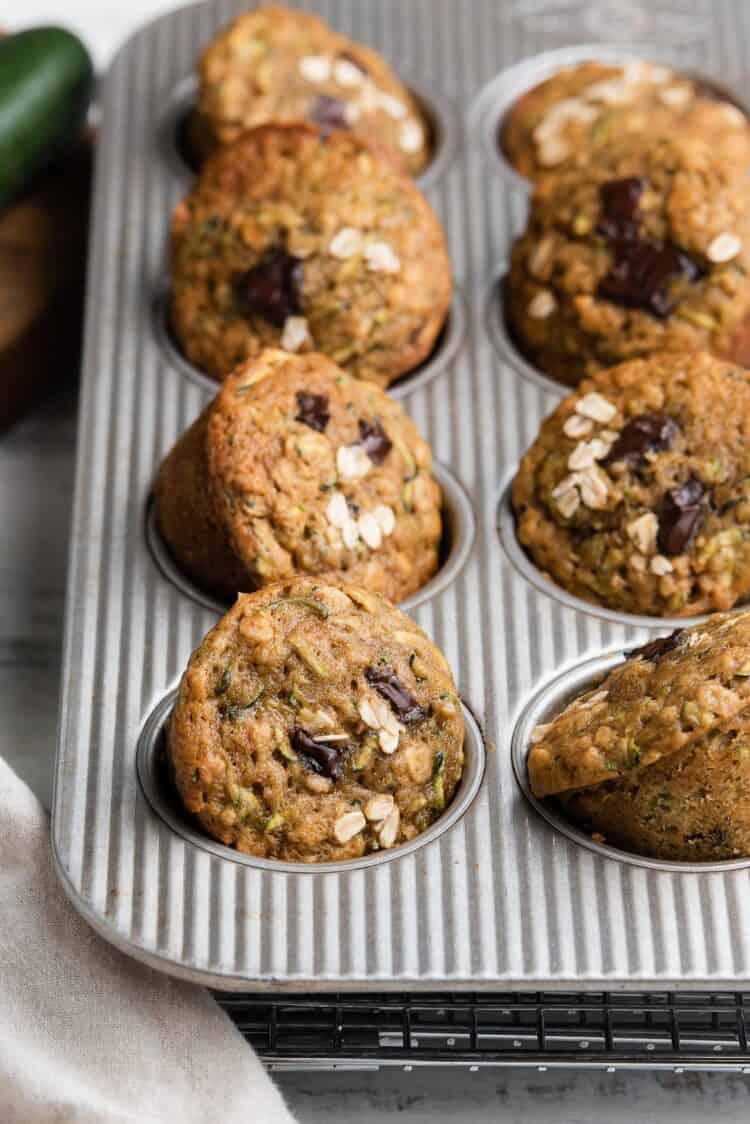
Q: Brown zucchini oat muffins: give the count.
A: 8